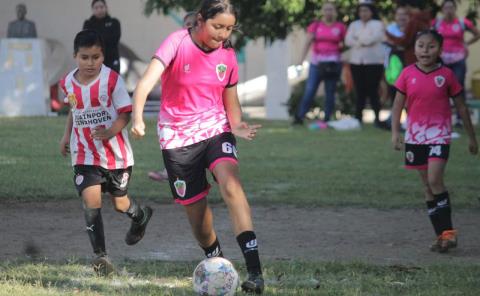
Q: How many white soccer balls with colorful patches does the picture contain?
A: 1